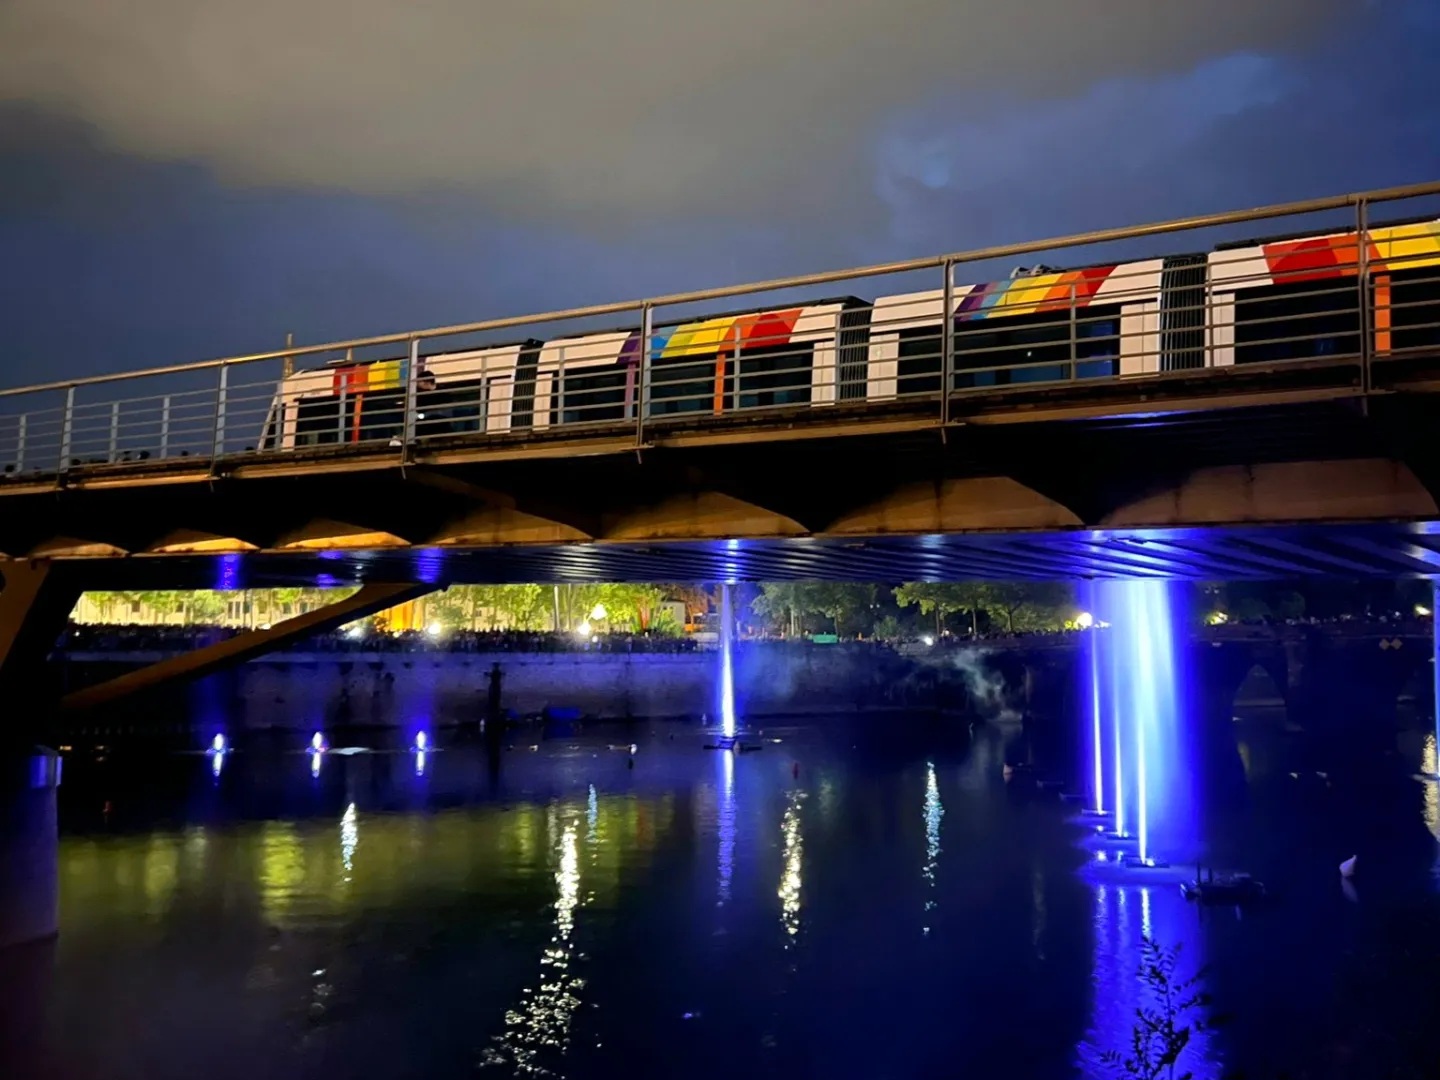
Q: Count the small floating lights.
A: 3